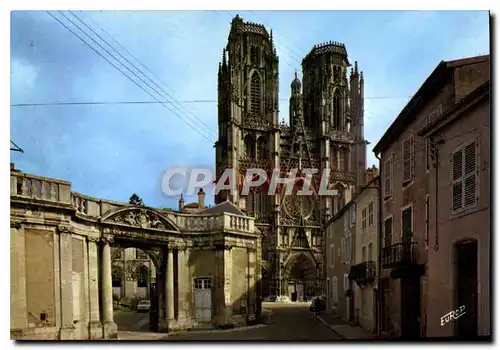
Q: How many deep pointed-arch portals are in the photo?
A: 1